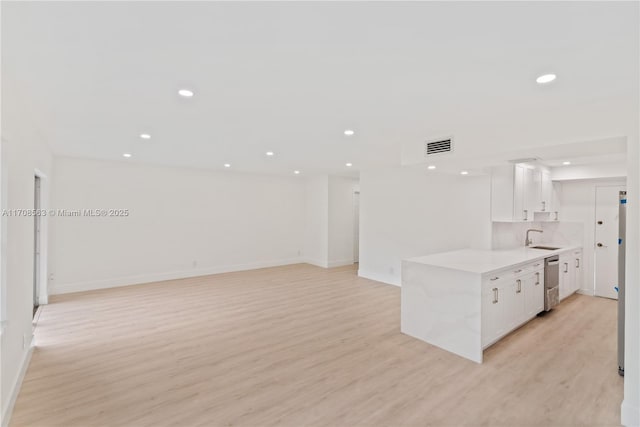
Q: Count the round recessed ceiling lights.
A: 12